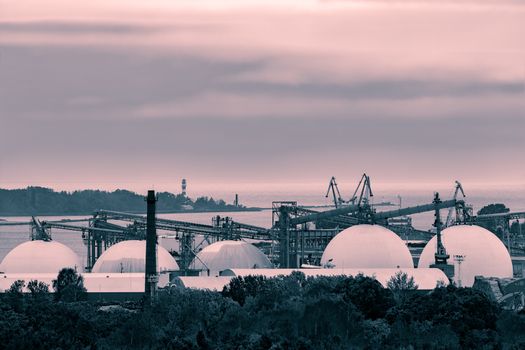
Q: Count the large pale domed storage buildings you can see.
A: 5